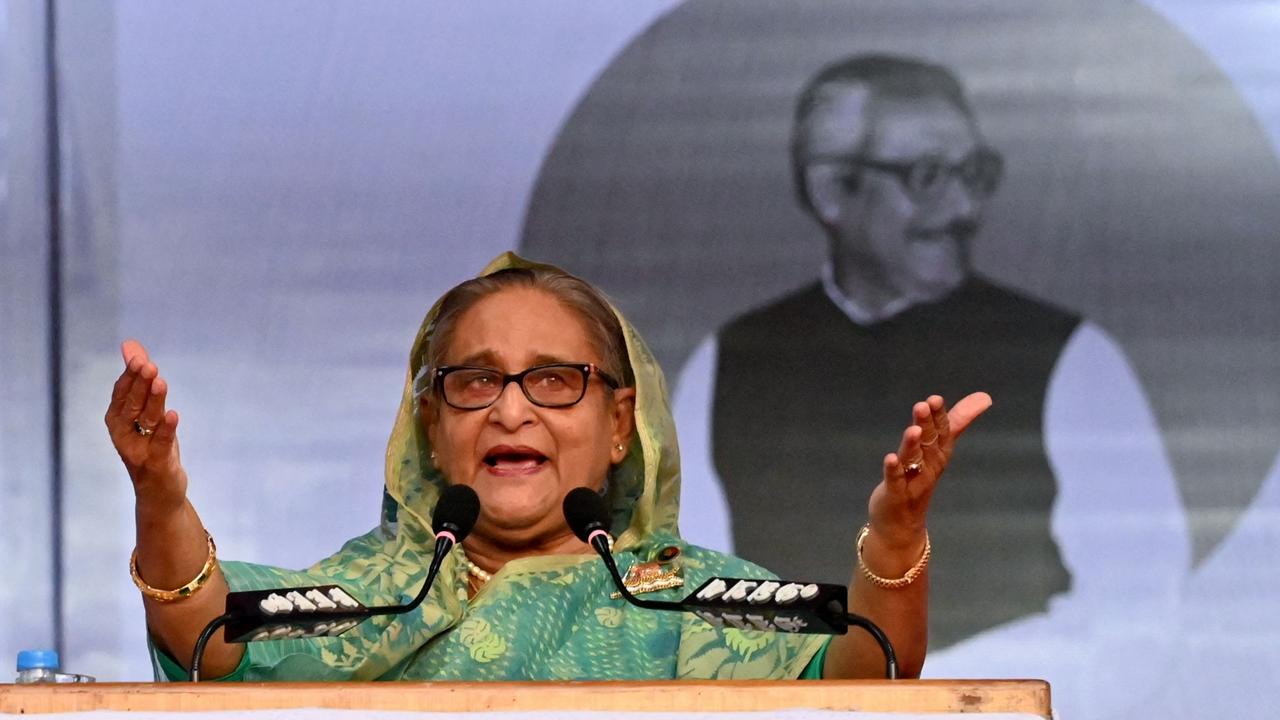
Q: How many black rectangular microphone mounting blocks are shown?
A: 2